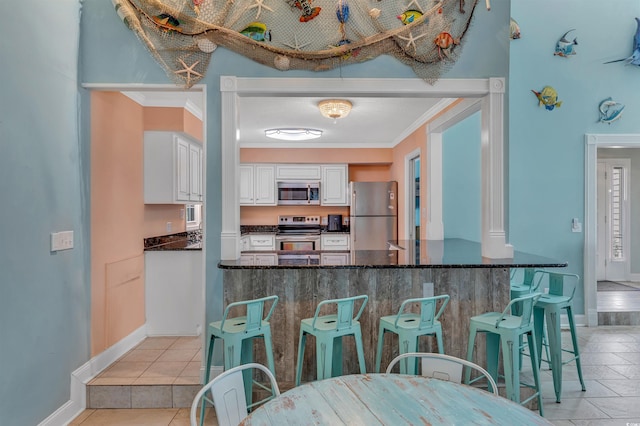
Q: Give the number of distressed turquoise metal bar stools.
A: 6